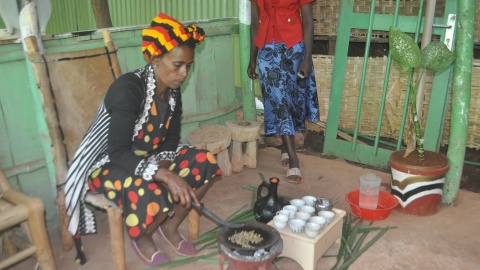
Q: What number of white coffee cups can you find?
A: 11